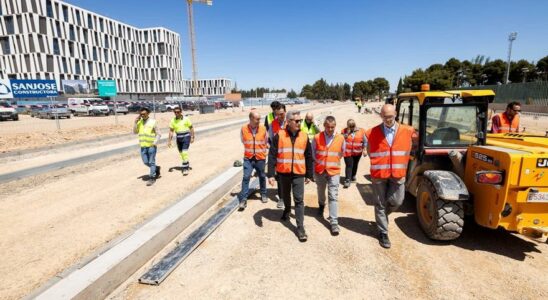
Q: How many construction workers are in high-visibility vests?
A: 11